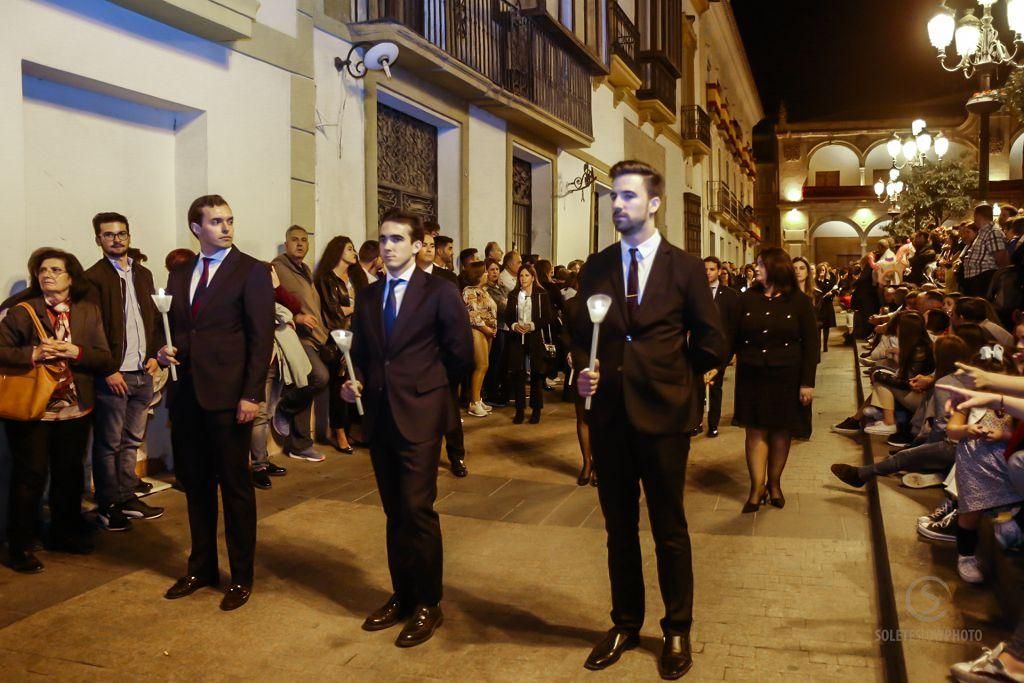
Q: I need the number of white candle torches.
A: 3